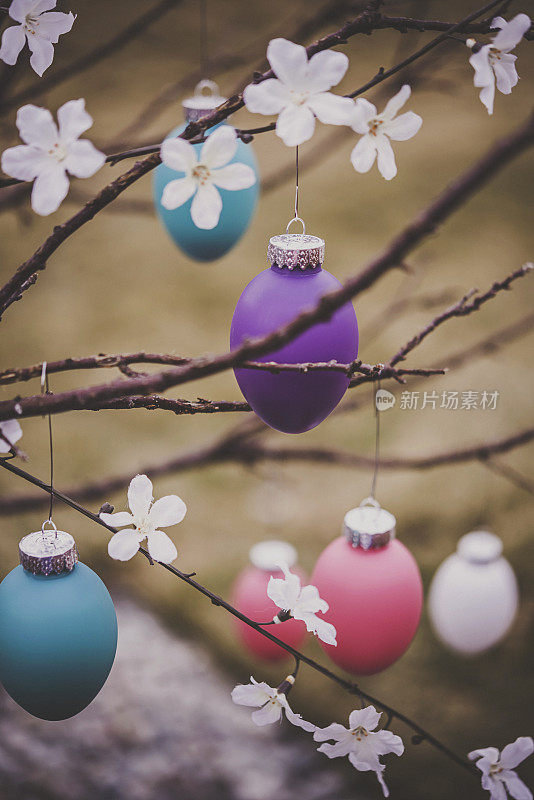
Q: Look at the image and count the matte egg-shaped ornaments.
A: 6